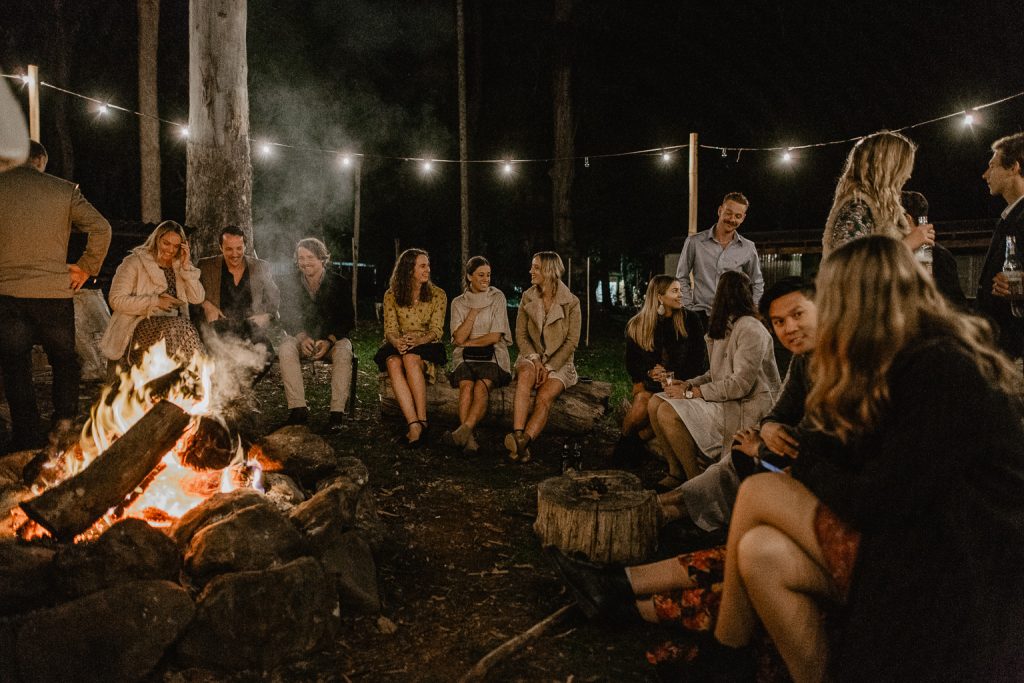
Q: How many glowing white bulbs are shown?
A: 10